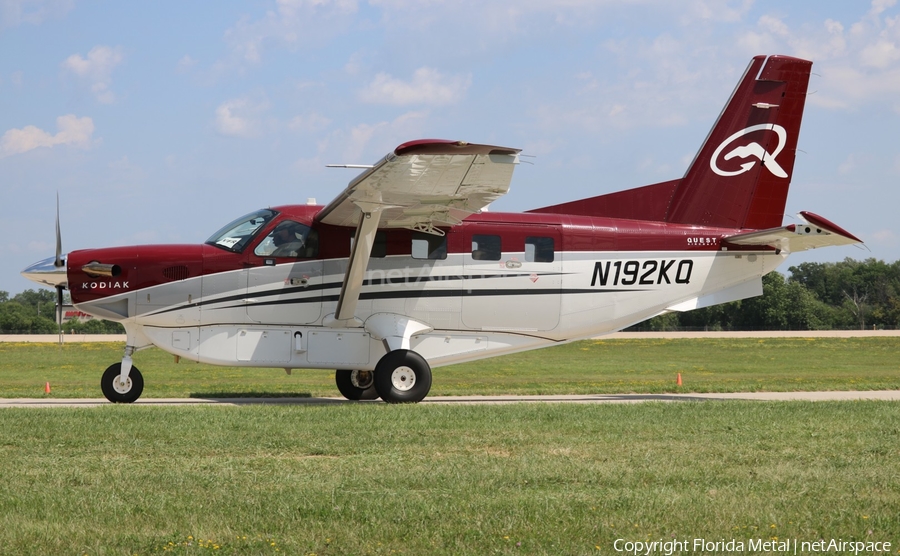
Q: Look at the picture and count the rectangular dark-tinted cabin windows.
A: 4